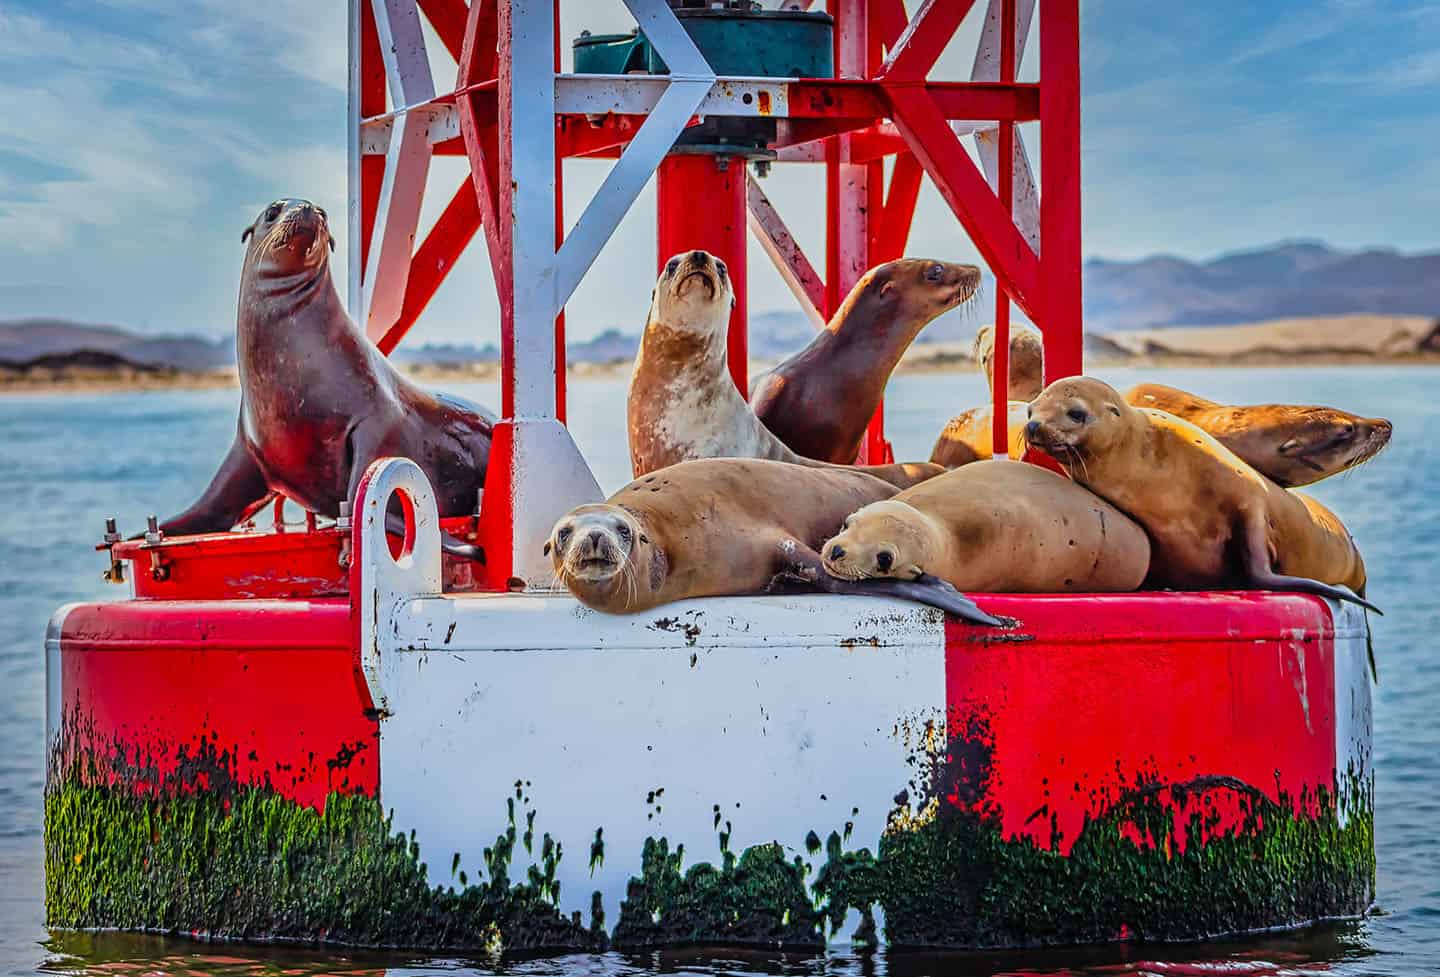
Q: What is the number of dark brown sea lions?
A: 2